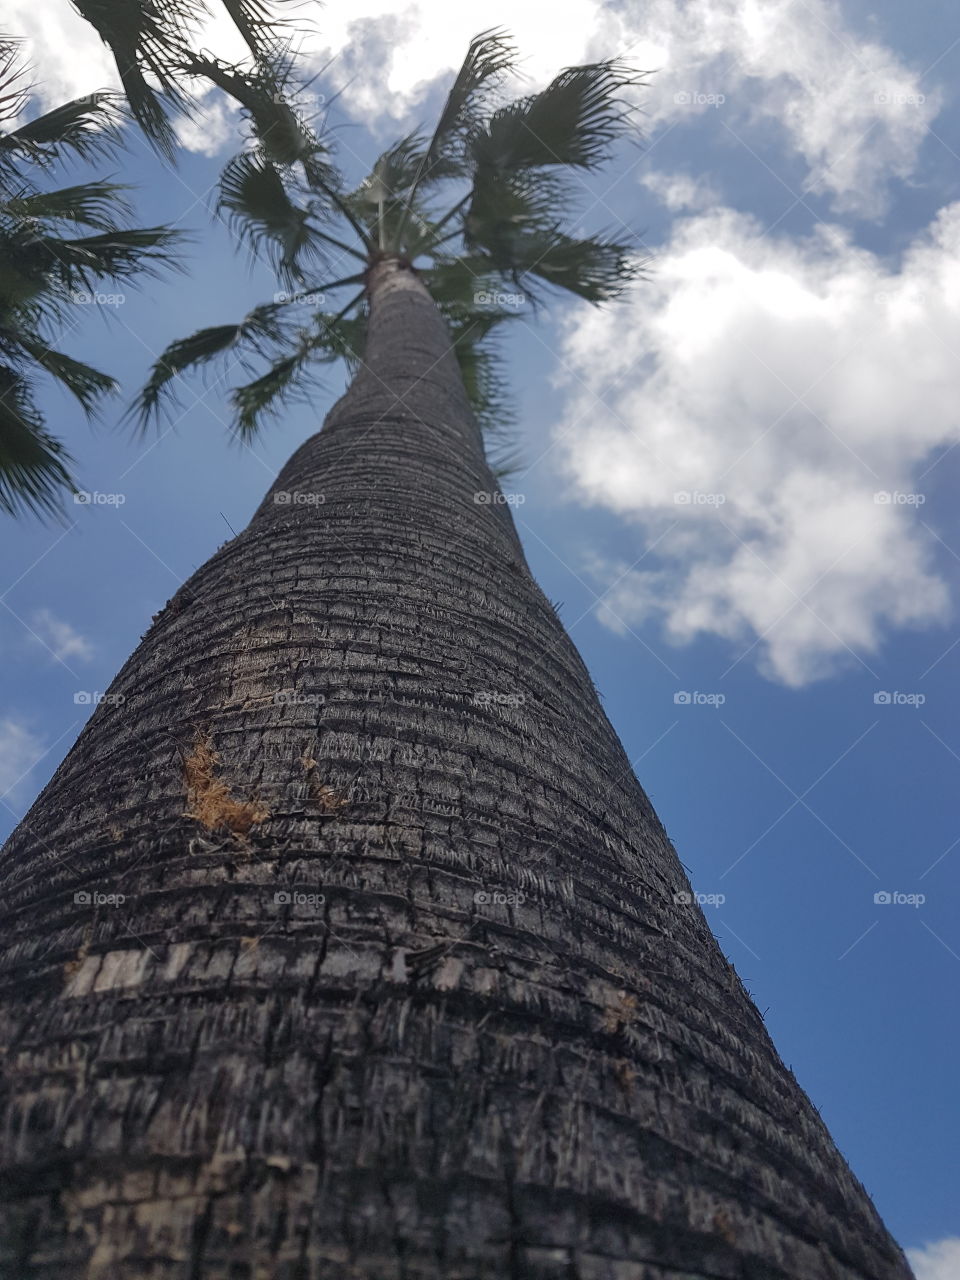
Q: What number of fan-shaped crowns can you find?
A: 2